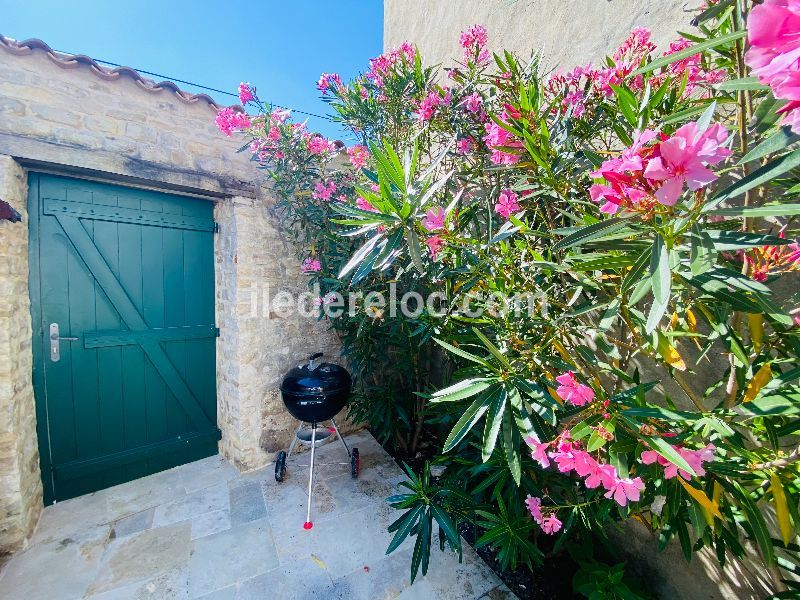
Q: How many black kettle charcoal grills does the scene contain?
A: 1